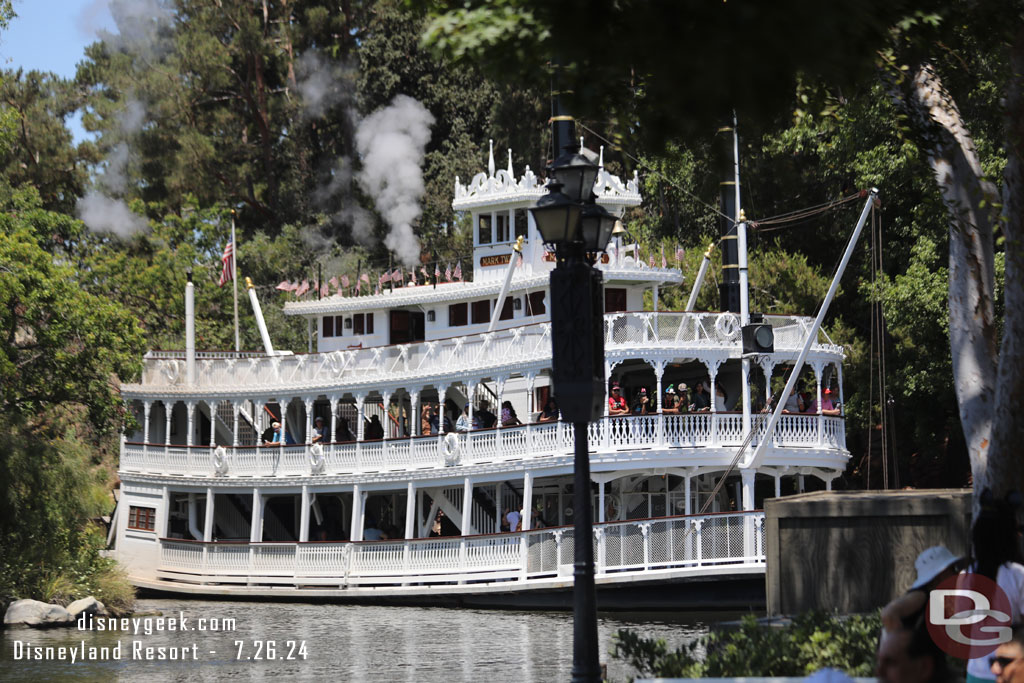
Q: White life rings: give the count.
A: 6